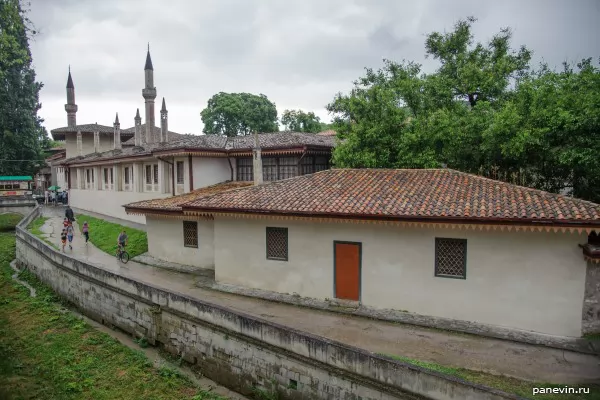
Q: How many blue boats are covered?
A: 0